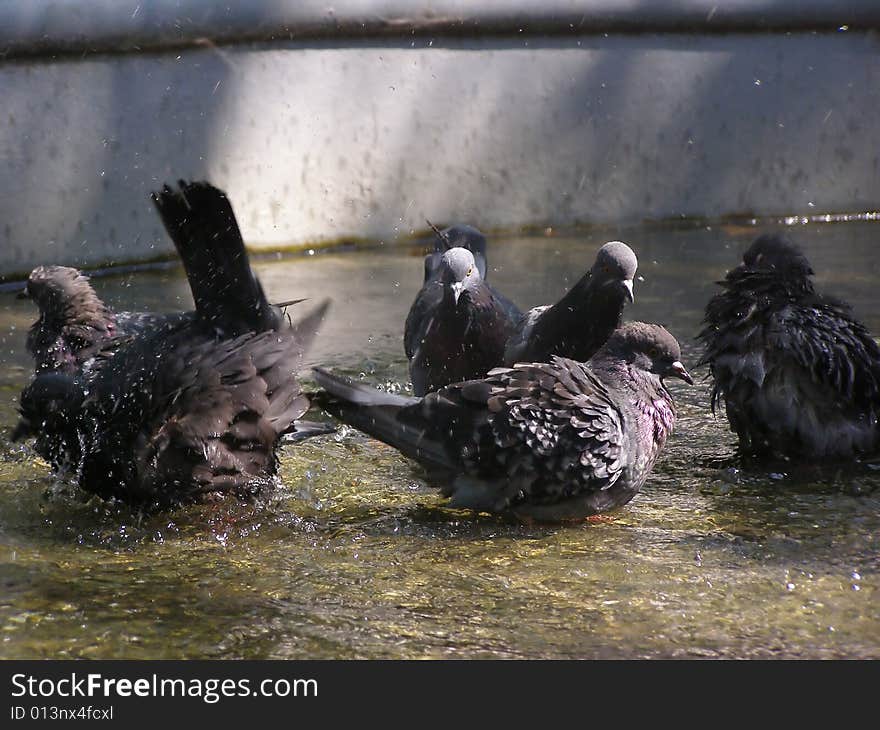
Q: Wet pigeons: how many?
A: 7